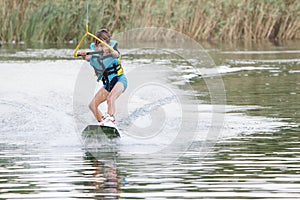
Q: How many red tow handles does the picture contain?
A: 0